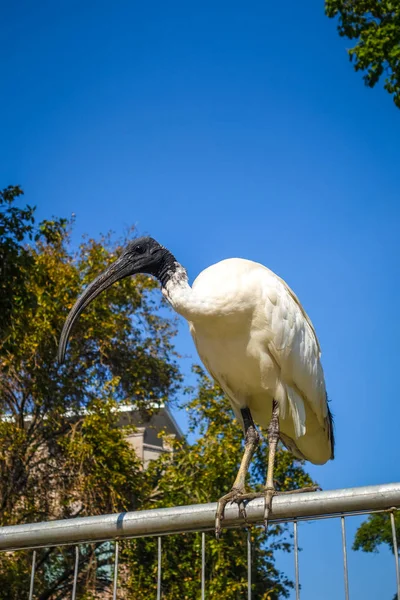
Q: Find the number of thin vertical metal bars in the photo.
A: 9